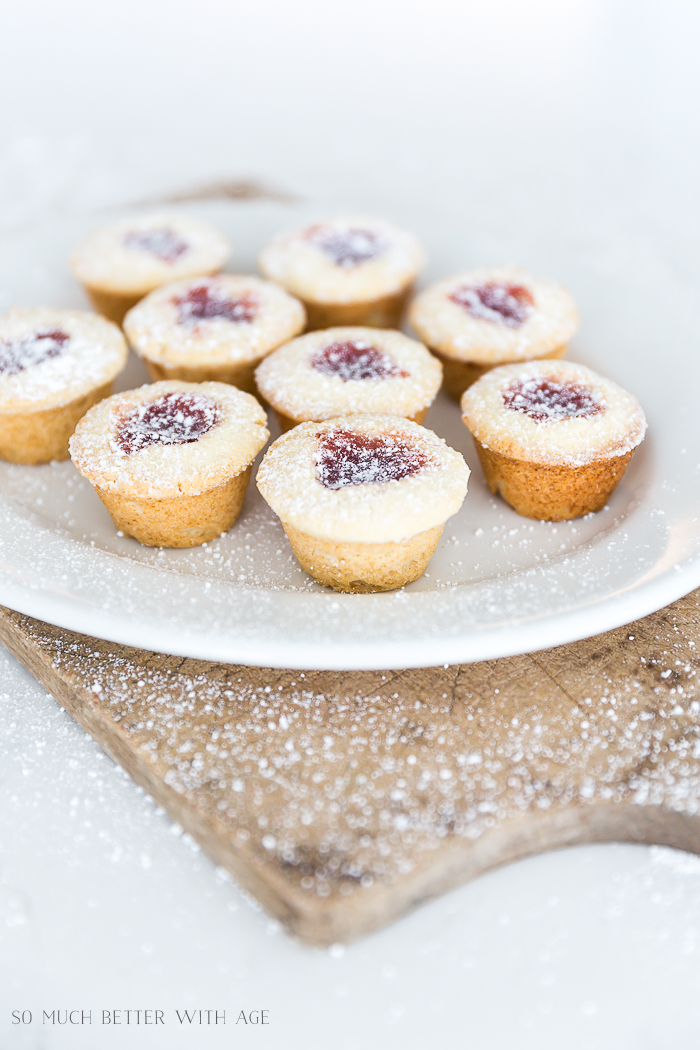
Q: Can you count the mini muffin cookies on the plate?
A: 9